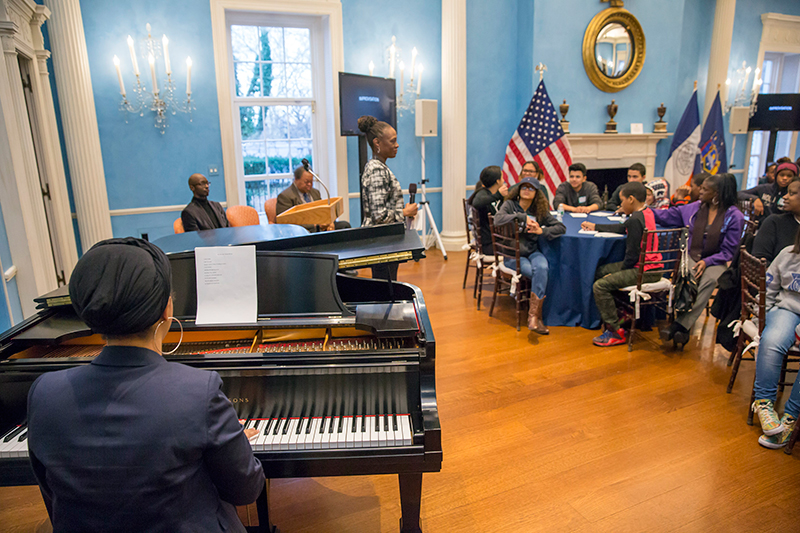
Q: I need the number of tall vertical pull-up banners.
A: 0